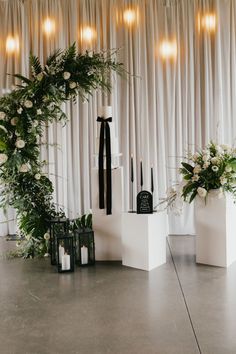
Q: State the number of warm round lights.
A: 6